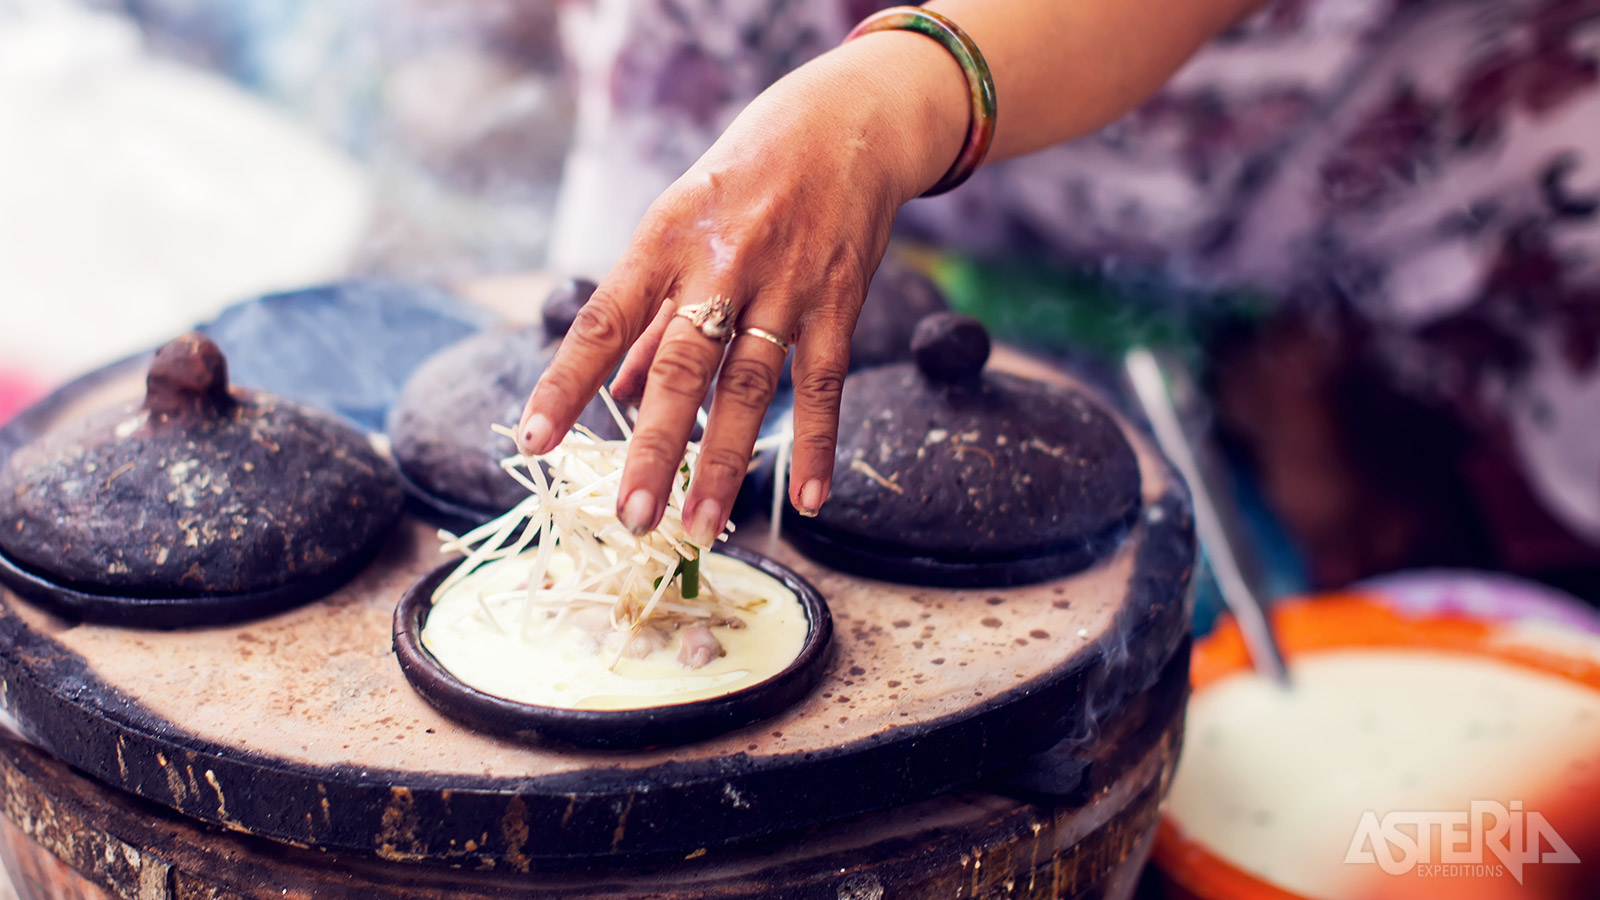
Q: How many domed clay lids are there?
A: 4